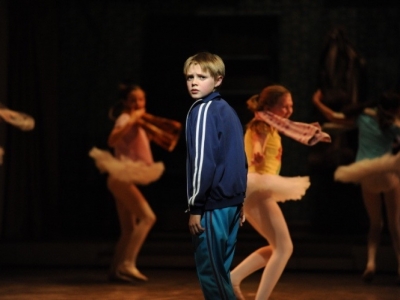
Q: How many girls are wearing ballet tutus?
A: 3